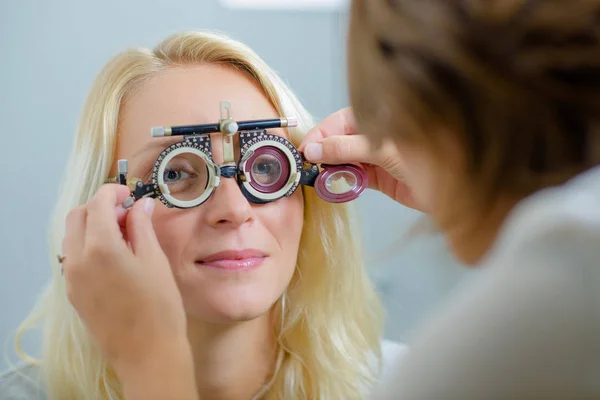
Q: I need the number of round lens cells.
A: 3